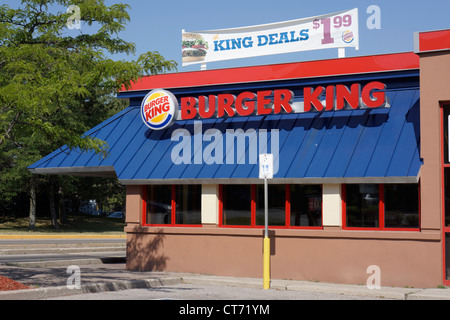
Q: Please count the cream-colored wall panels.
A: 2